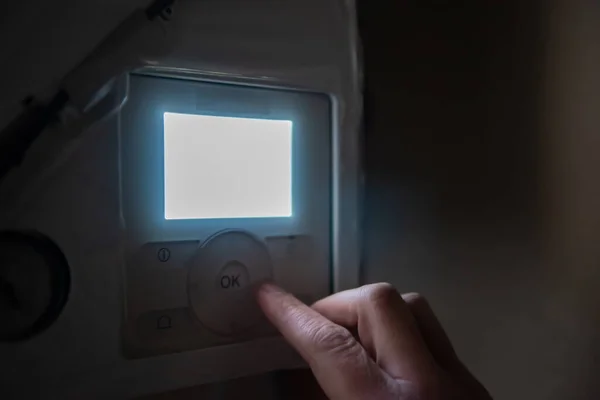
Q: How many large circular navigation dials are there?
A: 1